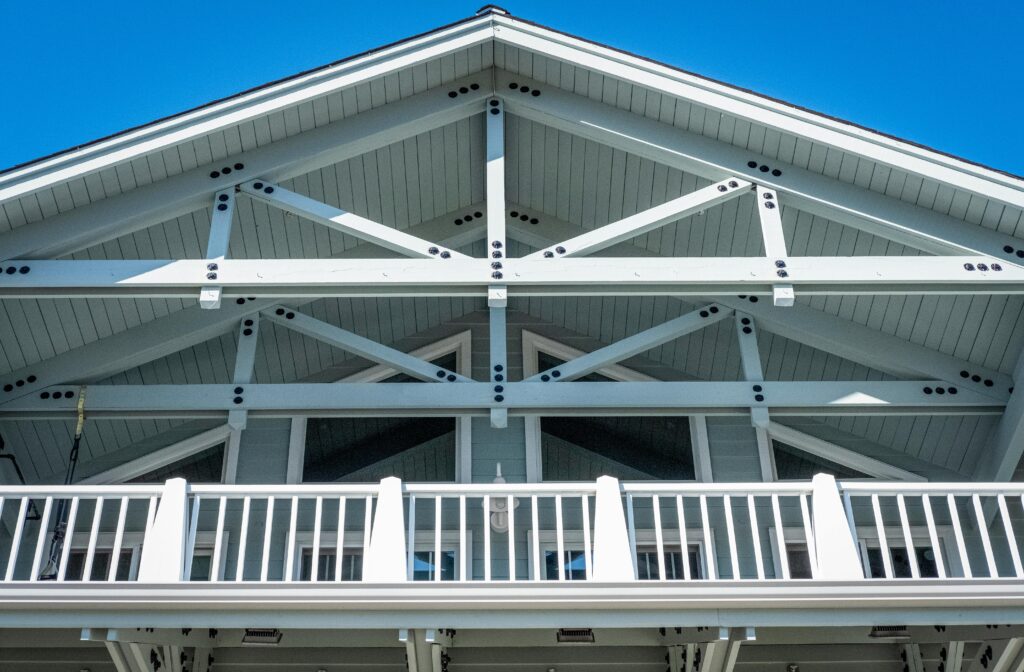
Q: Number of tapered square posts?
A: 4